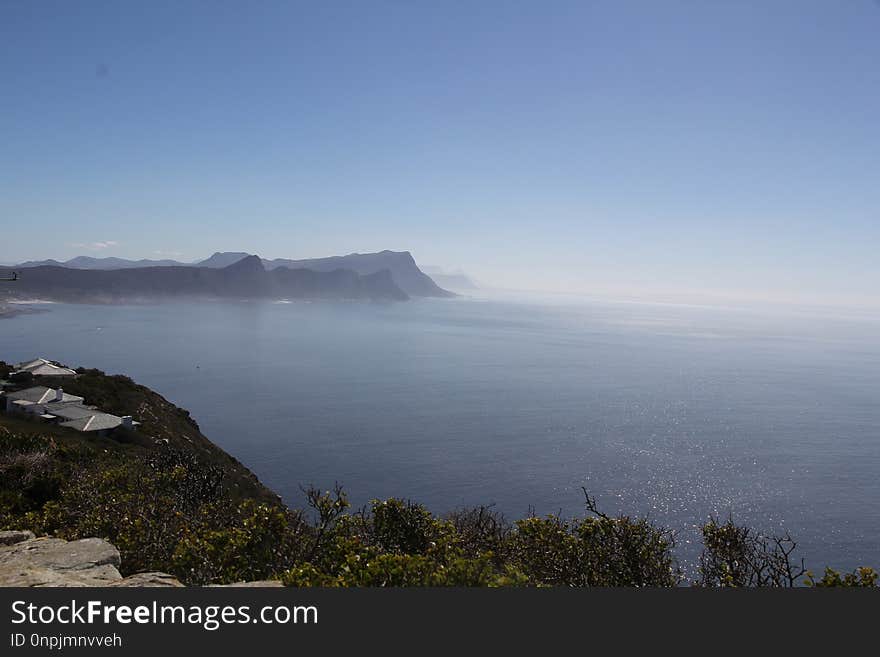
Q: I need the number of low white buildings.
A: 3